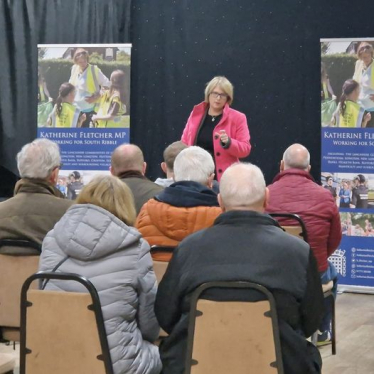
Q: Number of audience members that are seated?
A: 7